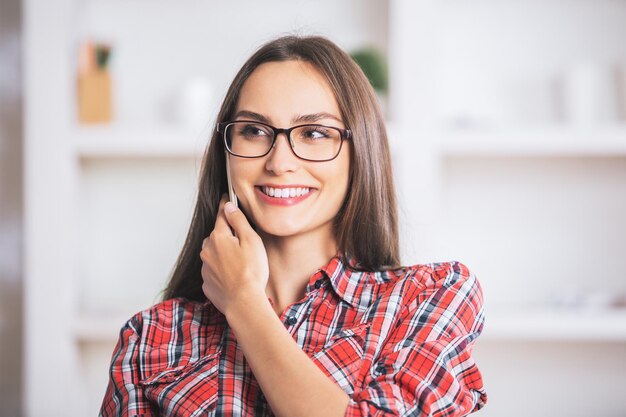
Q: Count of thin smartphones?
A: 1